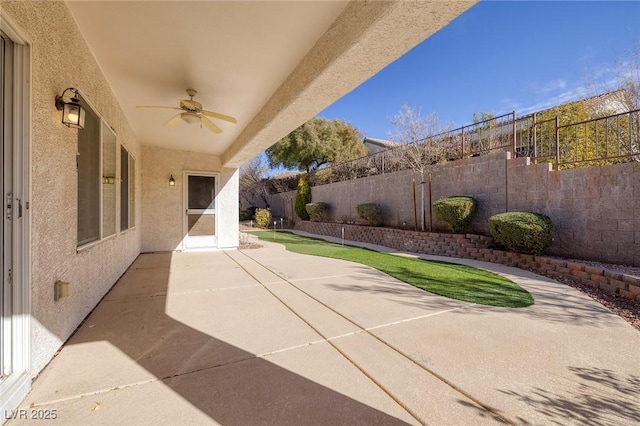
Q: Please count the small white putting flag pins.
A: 3